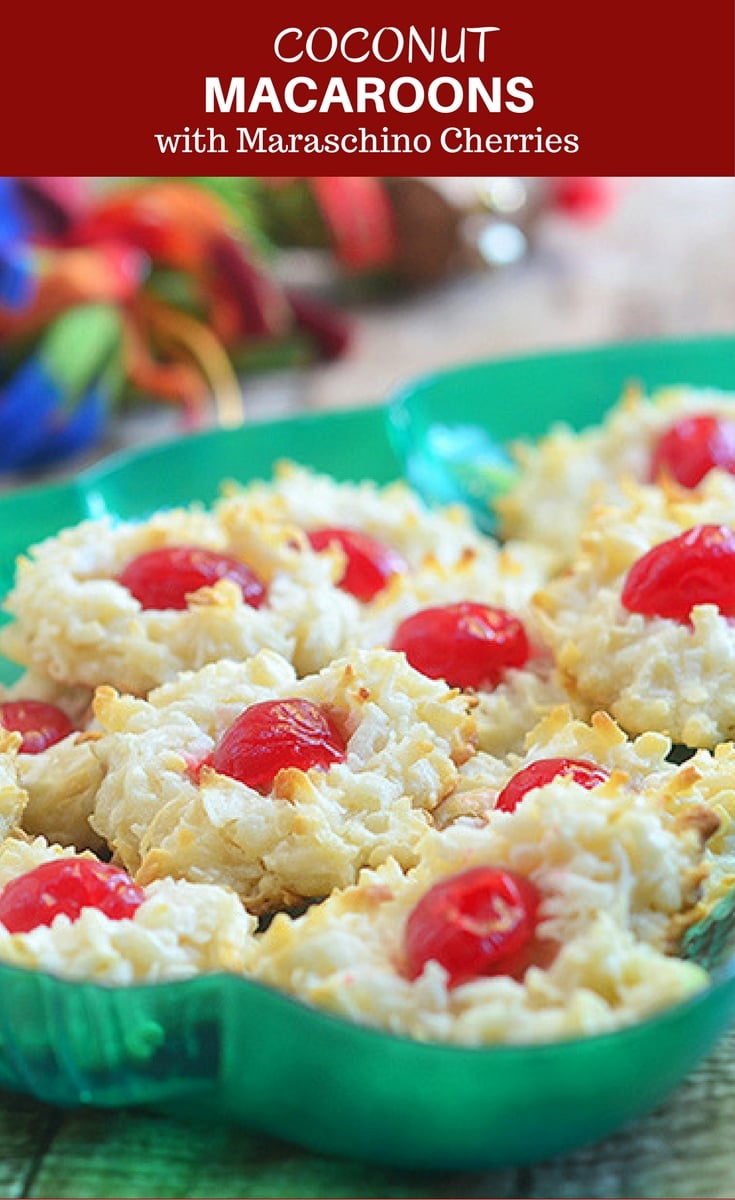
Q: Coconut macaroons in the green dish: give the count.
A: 10